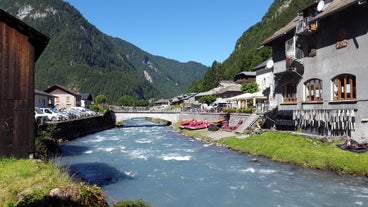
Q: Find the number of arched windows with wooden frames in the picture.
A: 3